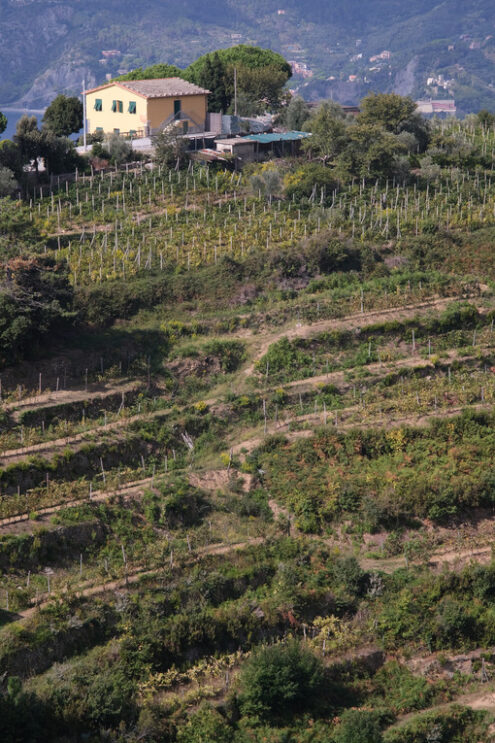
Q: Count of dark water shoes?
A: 0